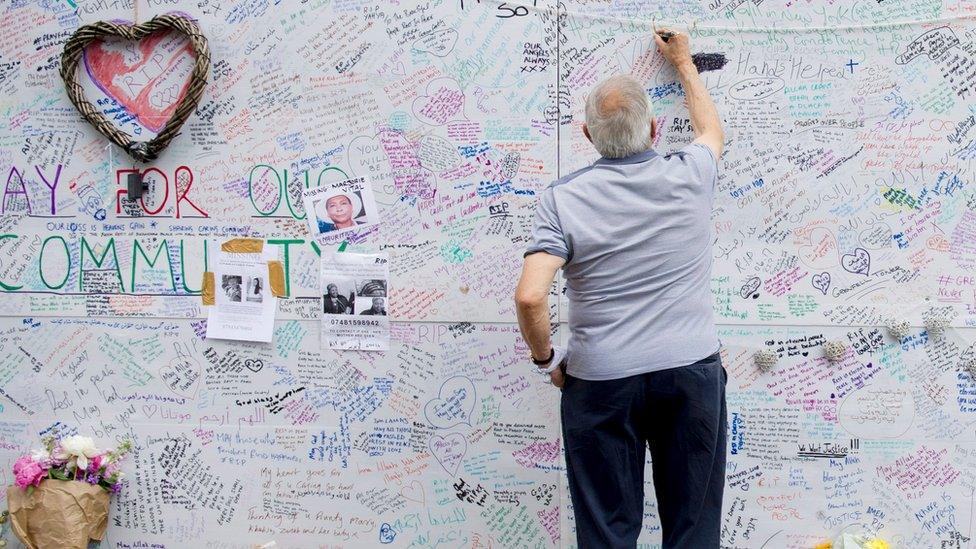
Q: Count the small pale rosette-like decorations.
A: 5